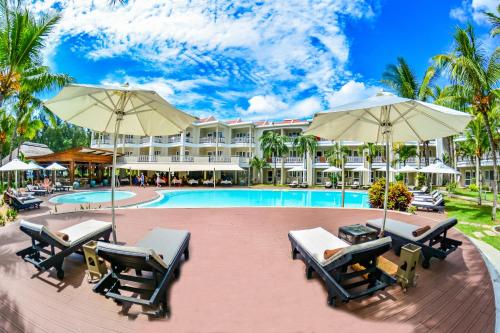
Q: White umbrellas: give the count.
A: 11